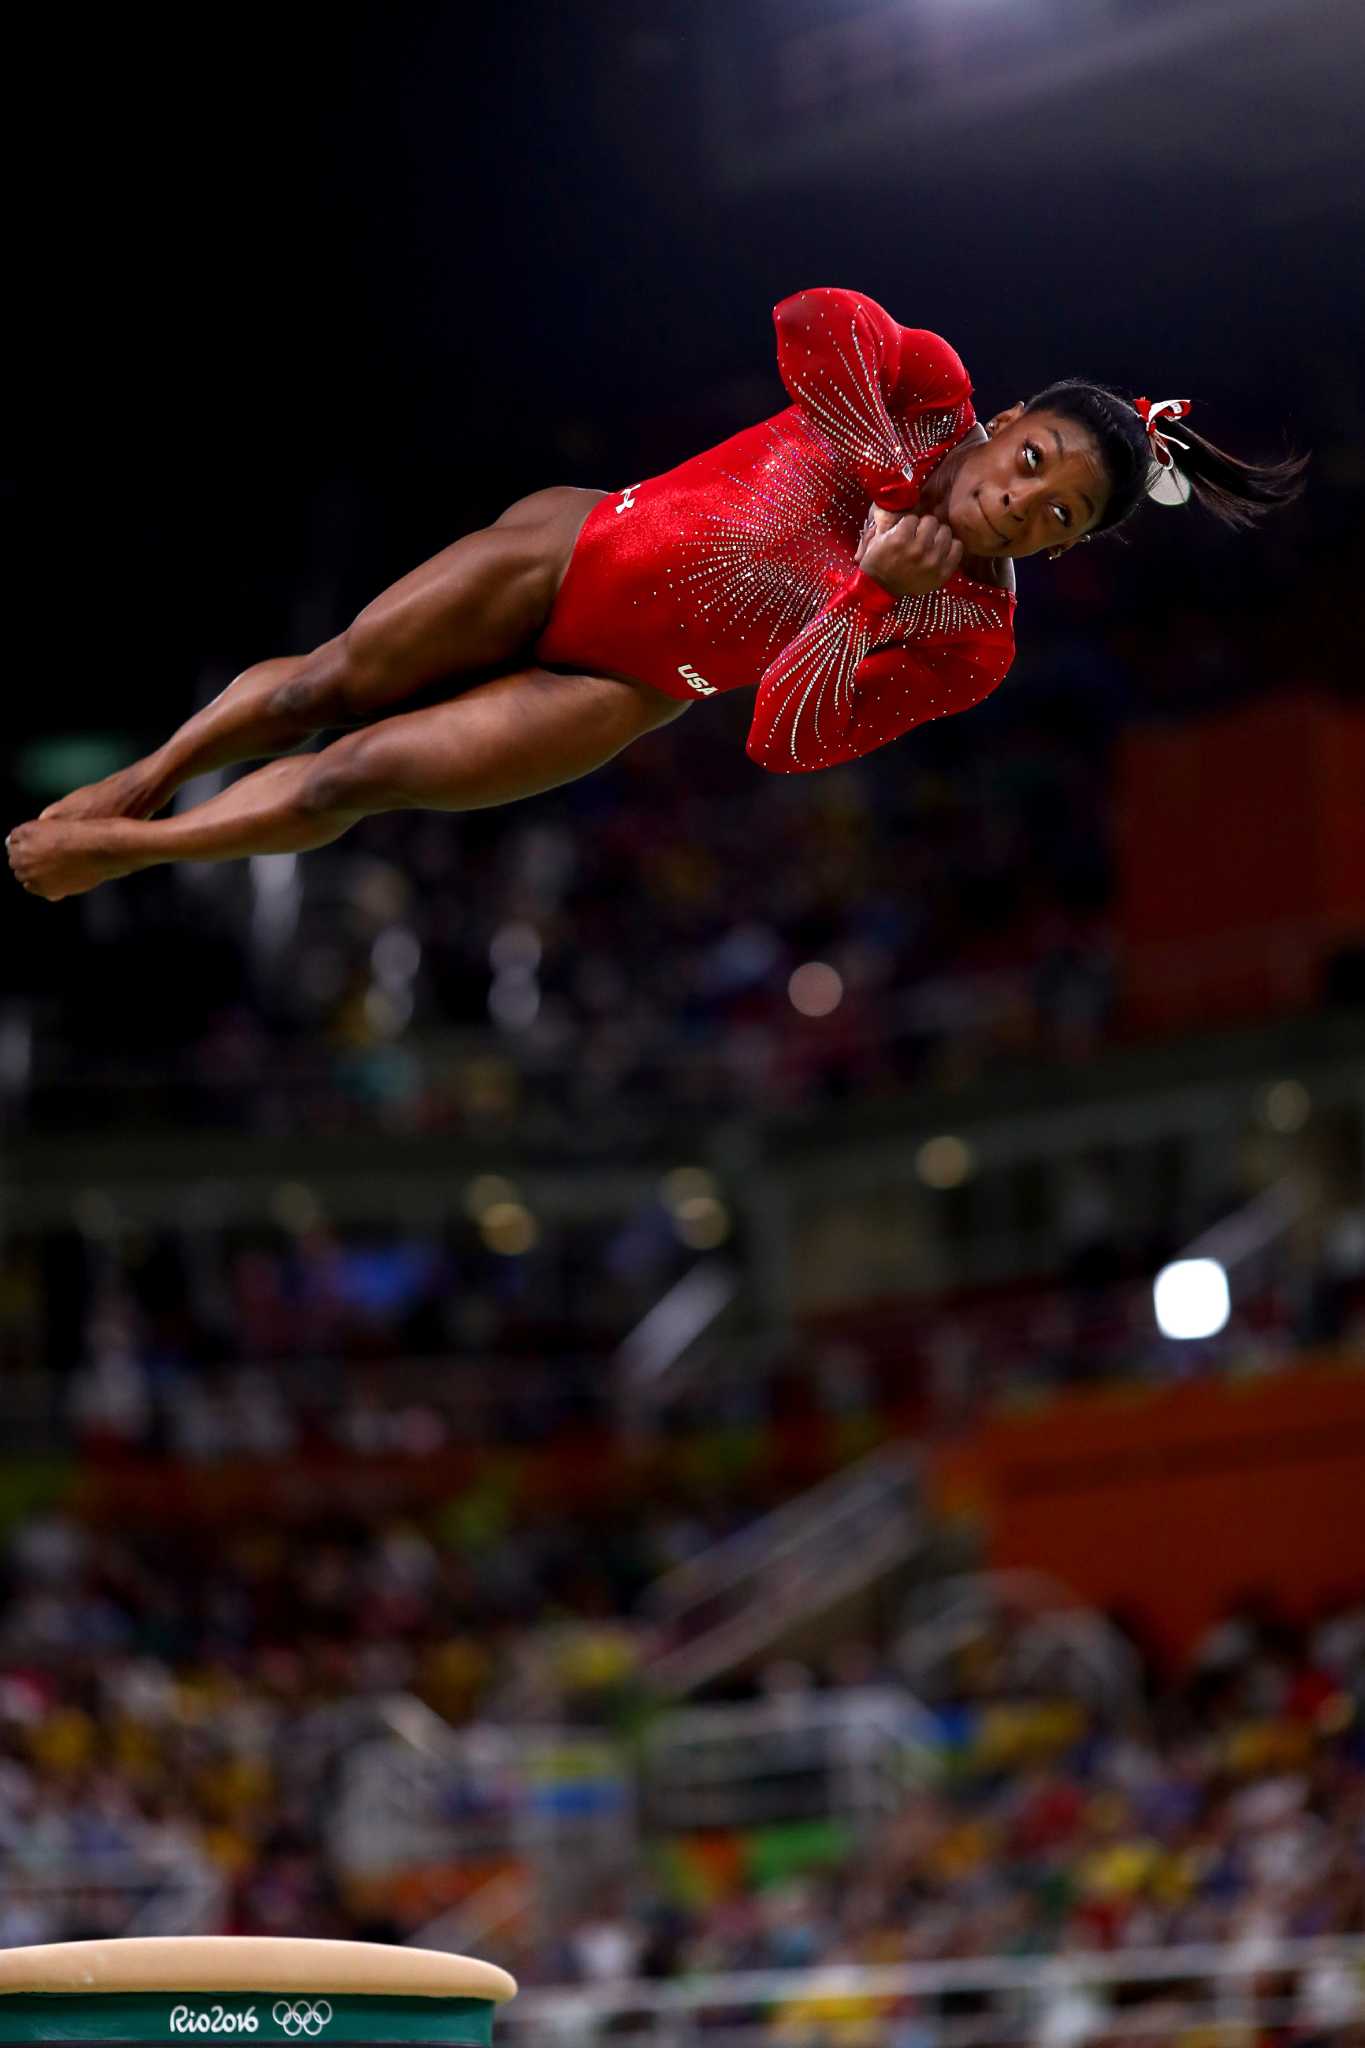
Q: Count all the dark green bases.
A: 1